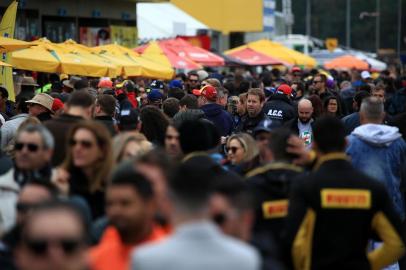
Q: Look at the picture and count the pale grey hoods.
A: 1